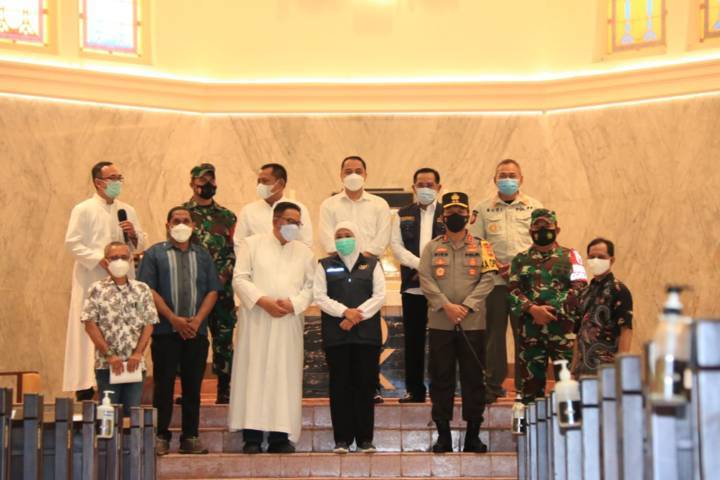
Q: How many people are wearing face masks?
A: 13